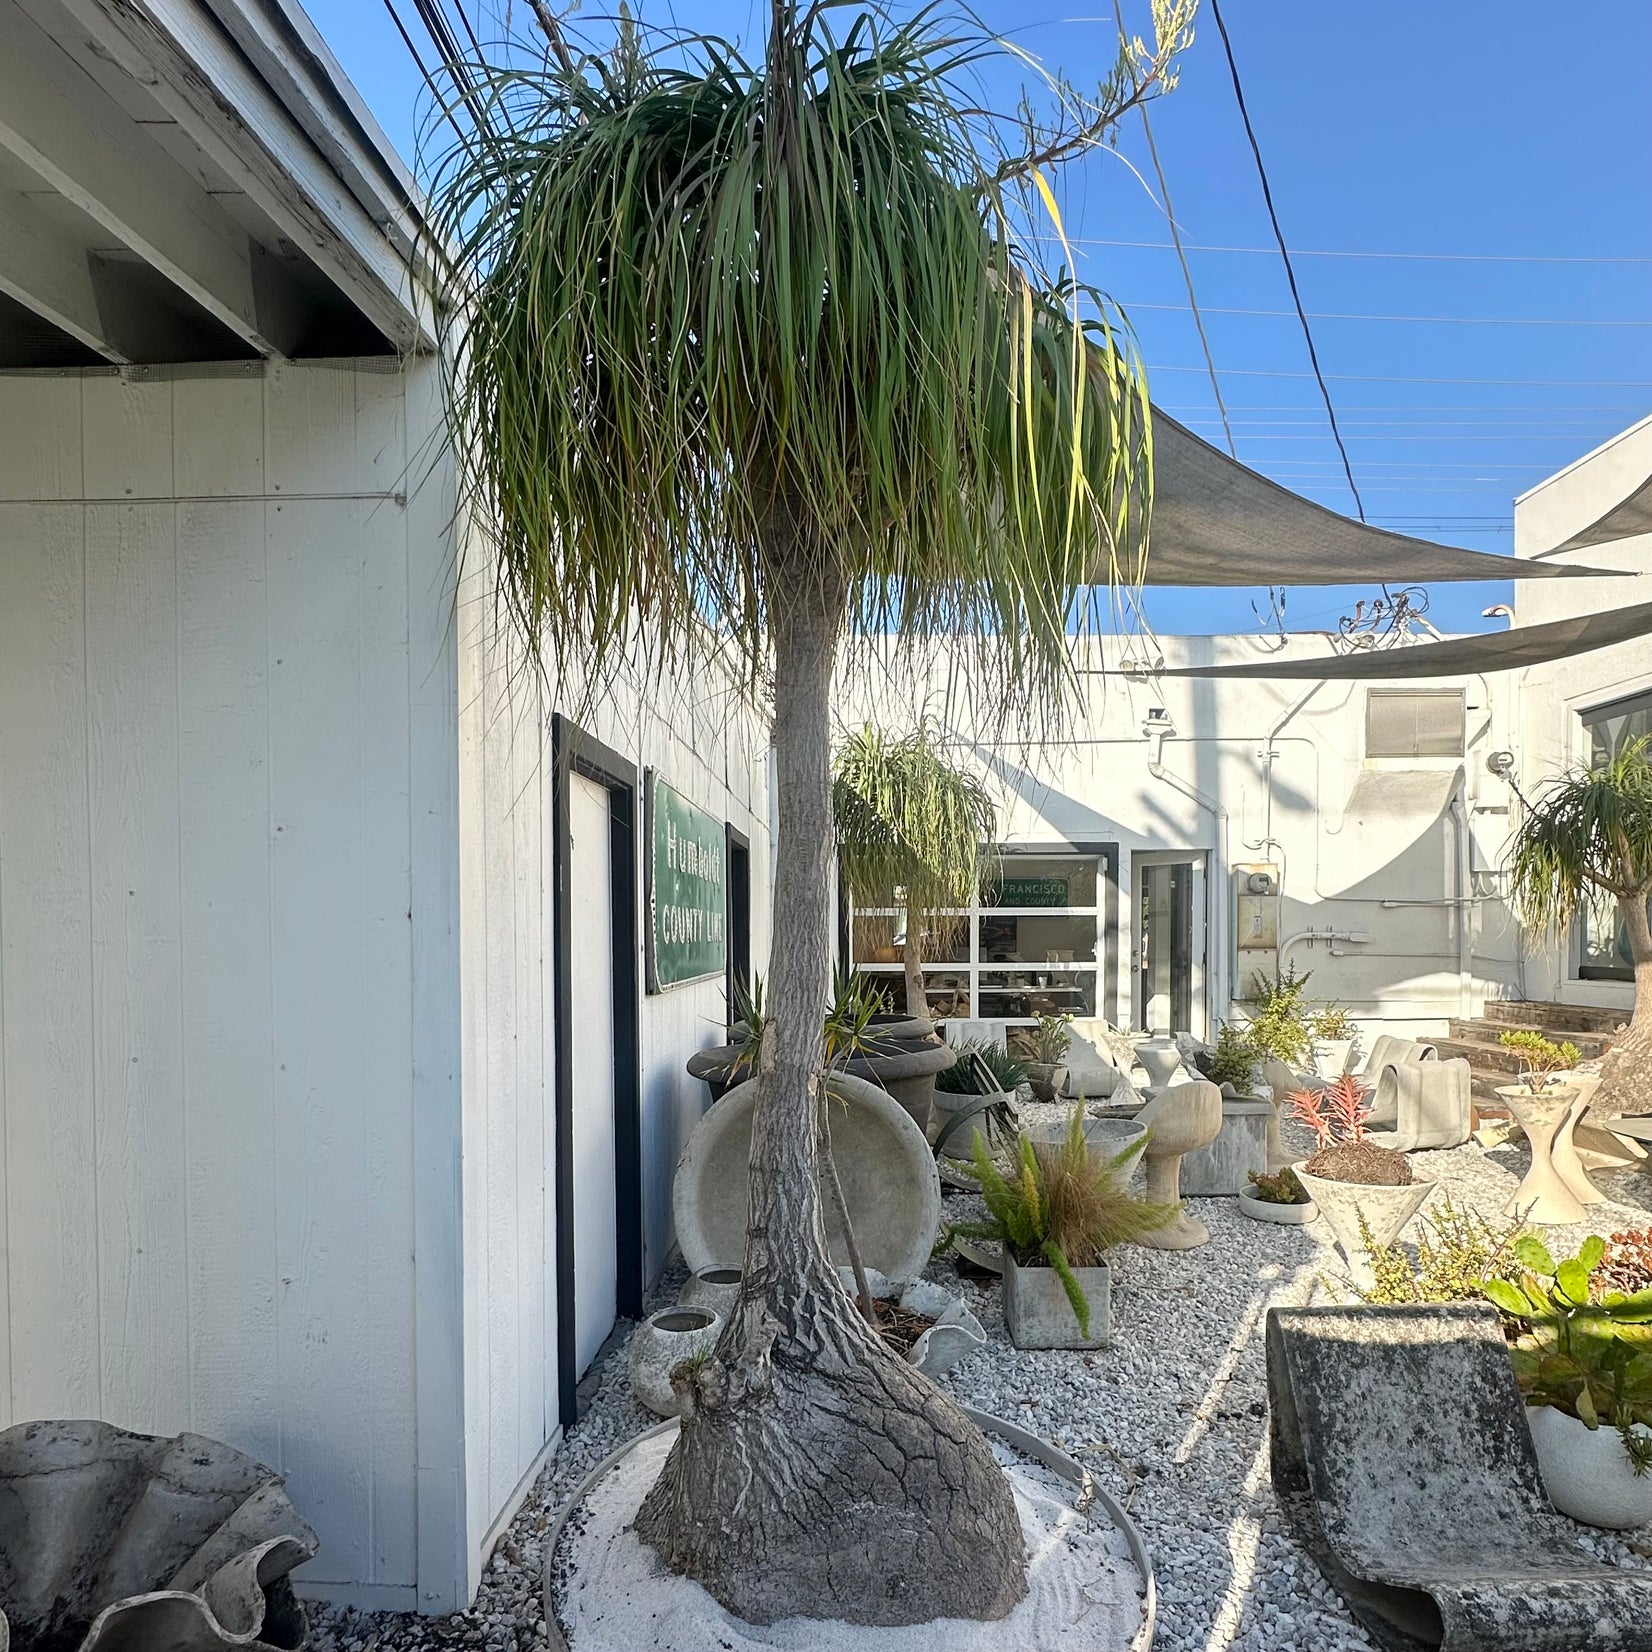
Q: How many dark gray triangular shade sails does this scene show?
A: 3